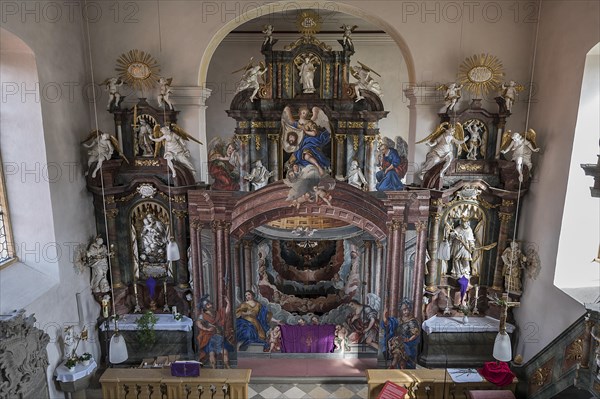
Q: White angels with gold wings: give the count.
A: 12